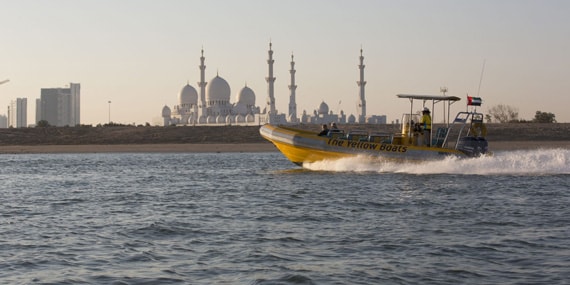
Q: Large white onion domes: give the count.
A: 3